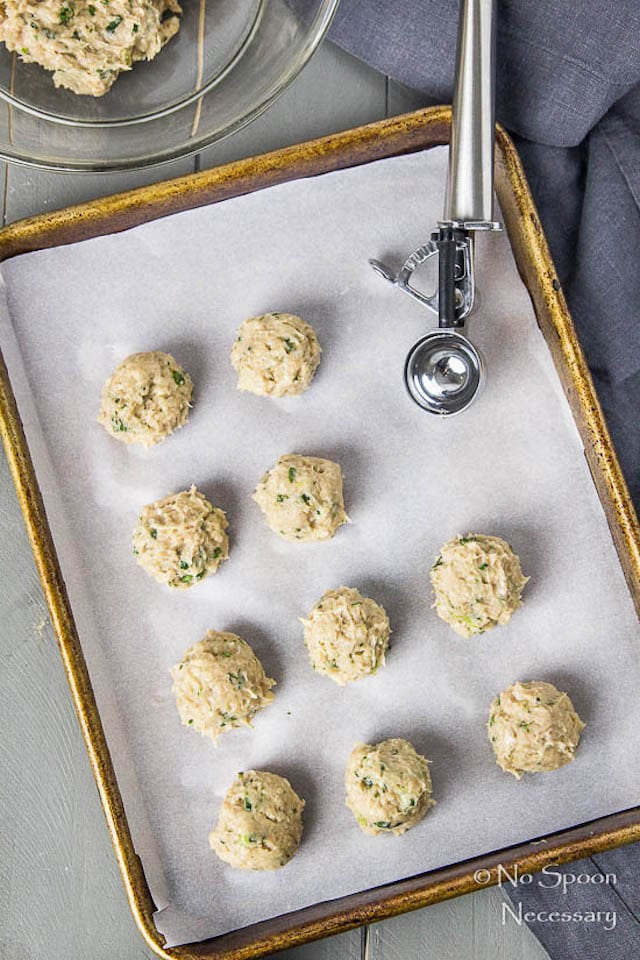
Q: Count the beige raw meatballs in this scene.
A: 10